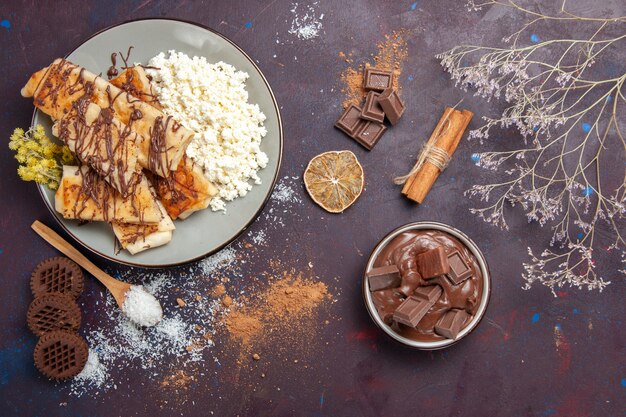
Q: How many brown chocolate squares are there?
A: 11